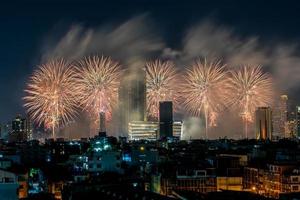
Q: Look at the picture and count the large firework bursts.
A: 5